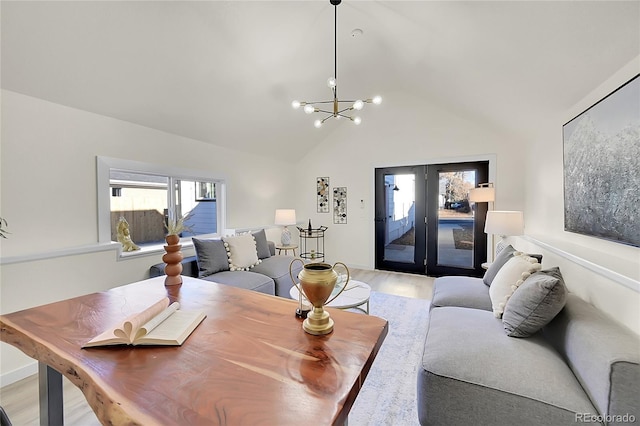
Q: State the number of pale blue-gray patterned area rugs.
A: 1